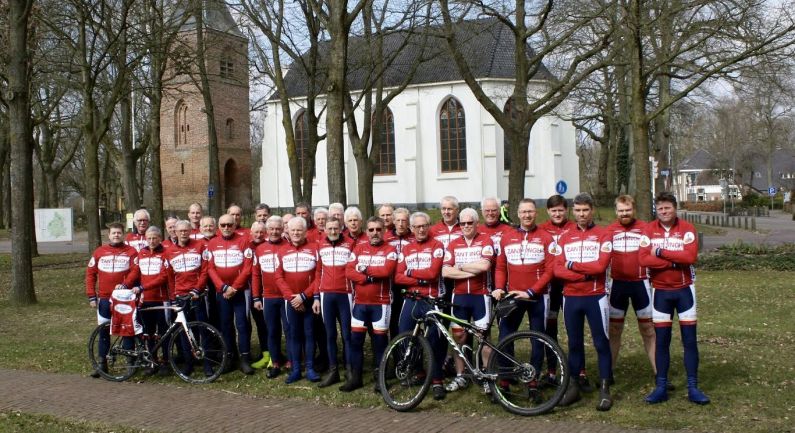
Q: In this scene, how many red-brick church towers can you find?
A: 1